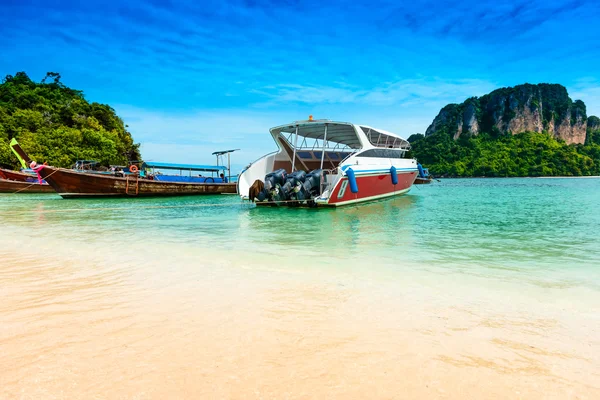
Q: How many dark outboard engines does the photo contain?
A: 3